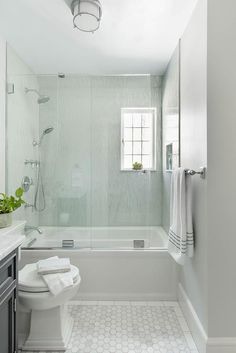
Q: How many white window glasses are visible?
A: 12